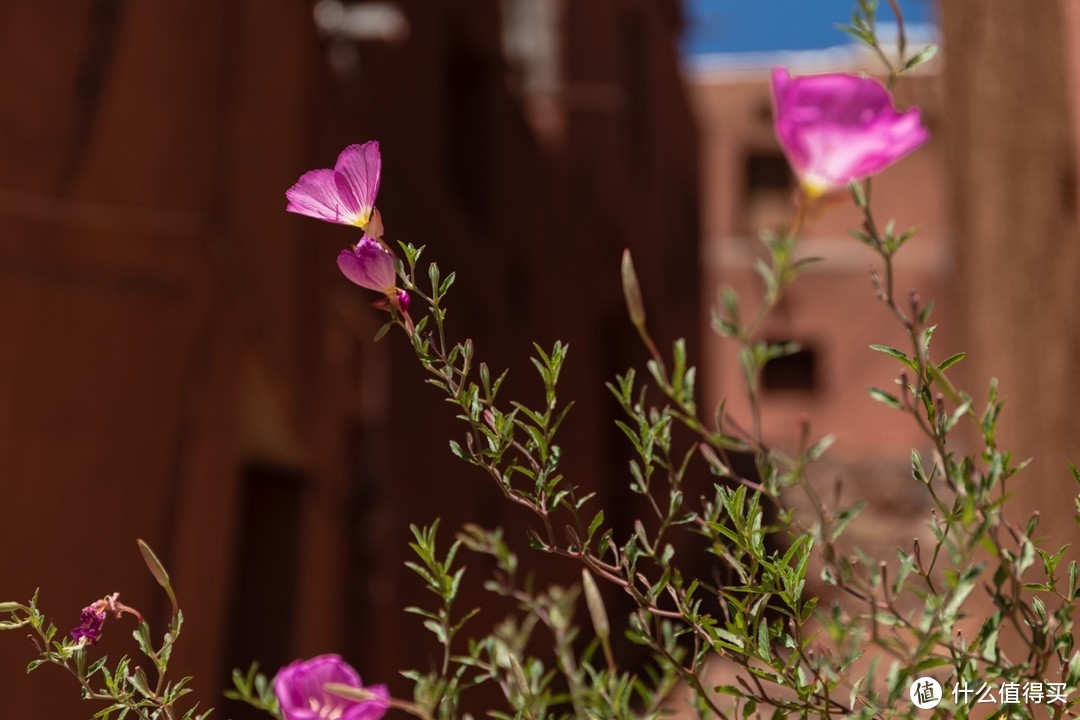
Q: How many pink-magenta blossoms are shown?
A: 5